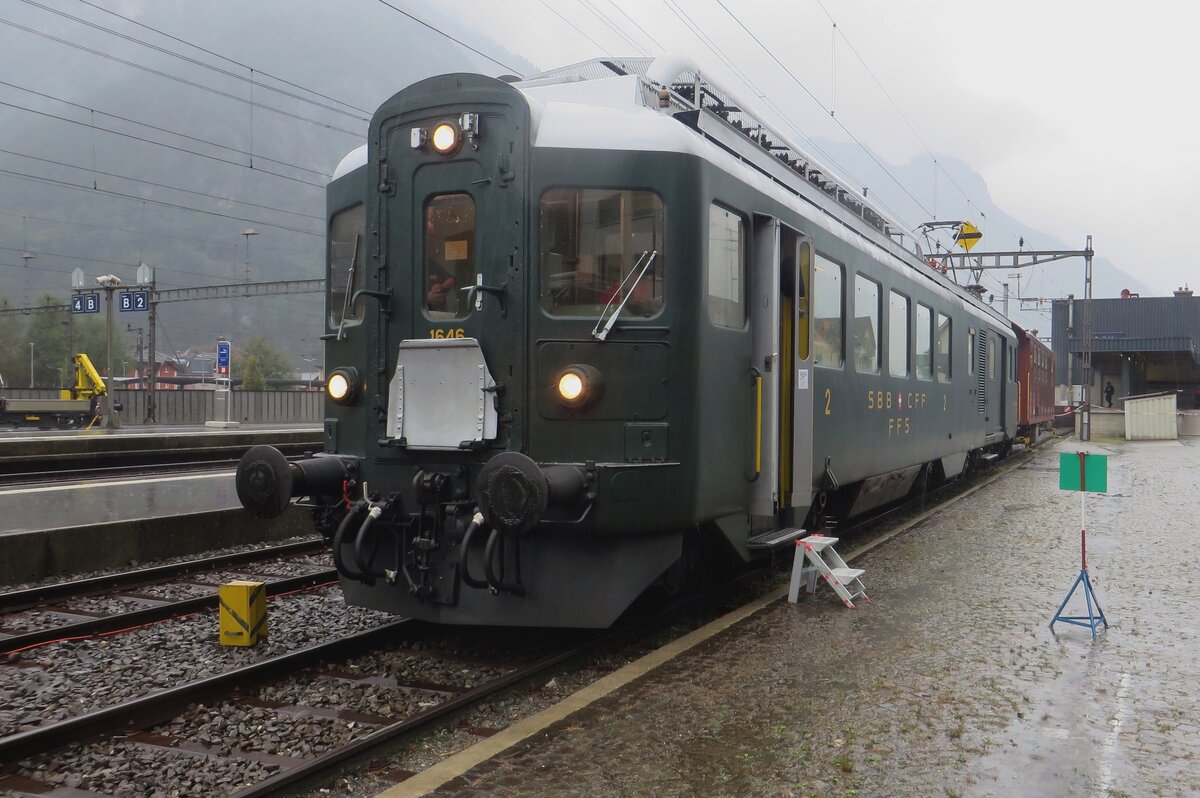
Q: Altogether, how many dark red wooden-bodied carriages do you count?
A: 1